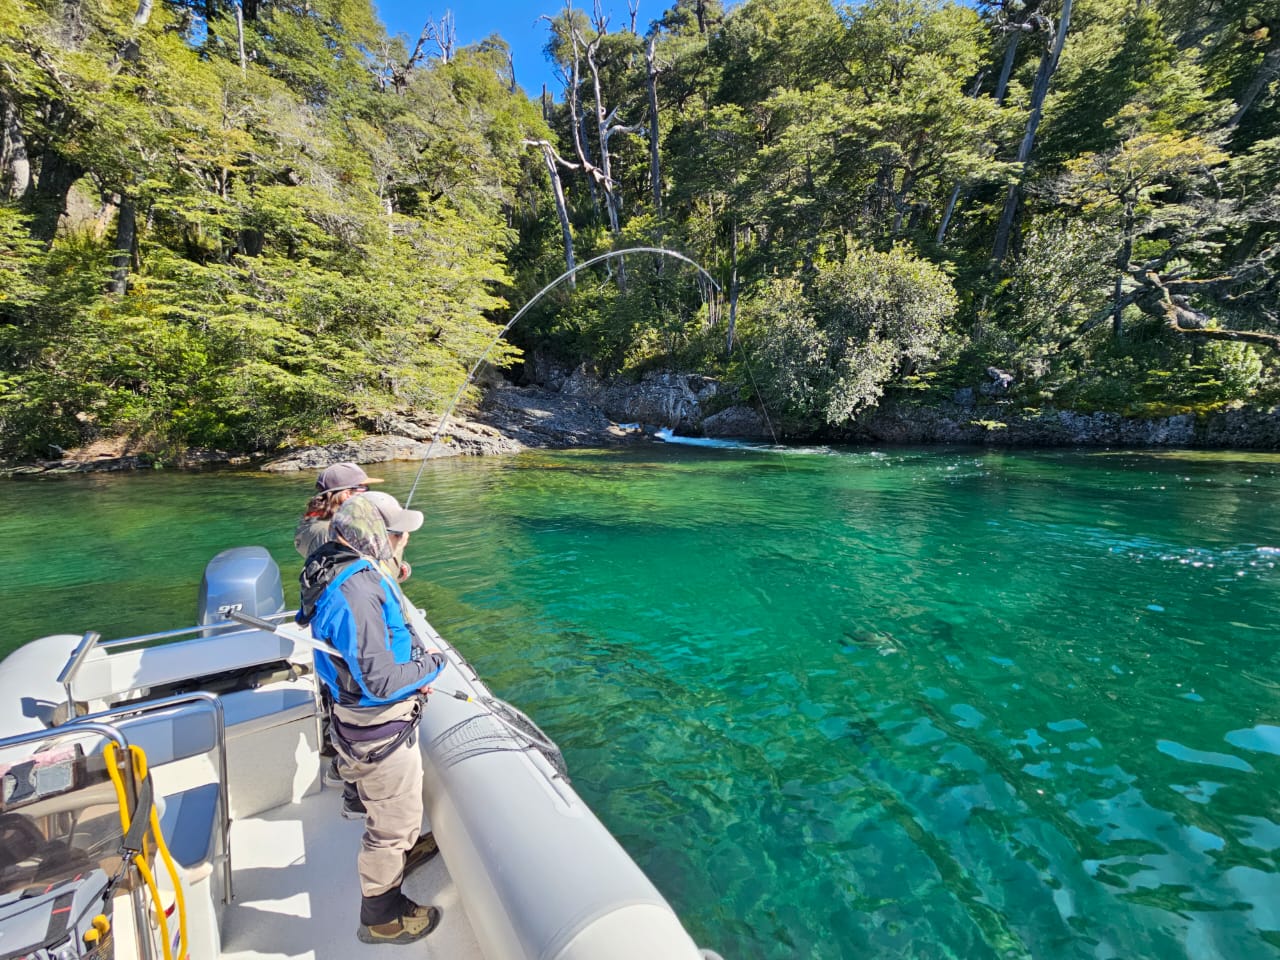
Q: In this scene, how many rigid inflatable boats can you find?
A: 1